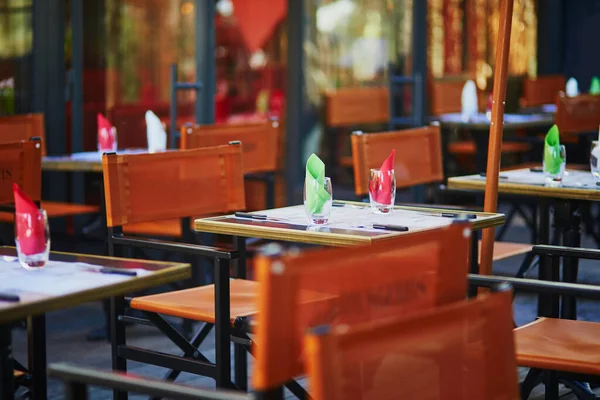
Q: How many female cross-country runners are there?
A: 0